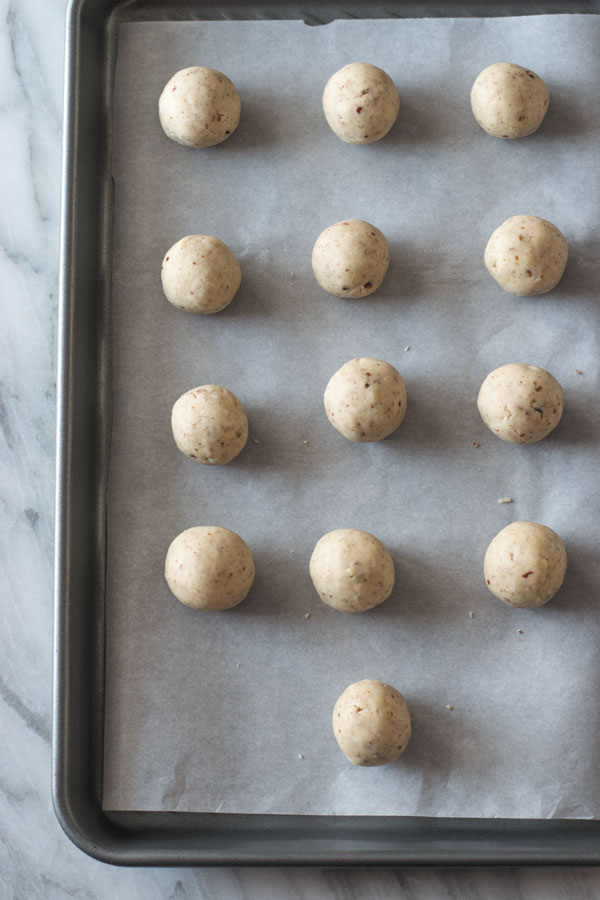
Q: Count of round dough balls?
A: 13